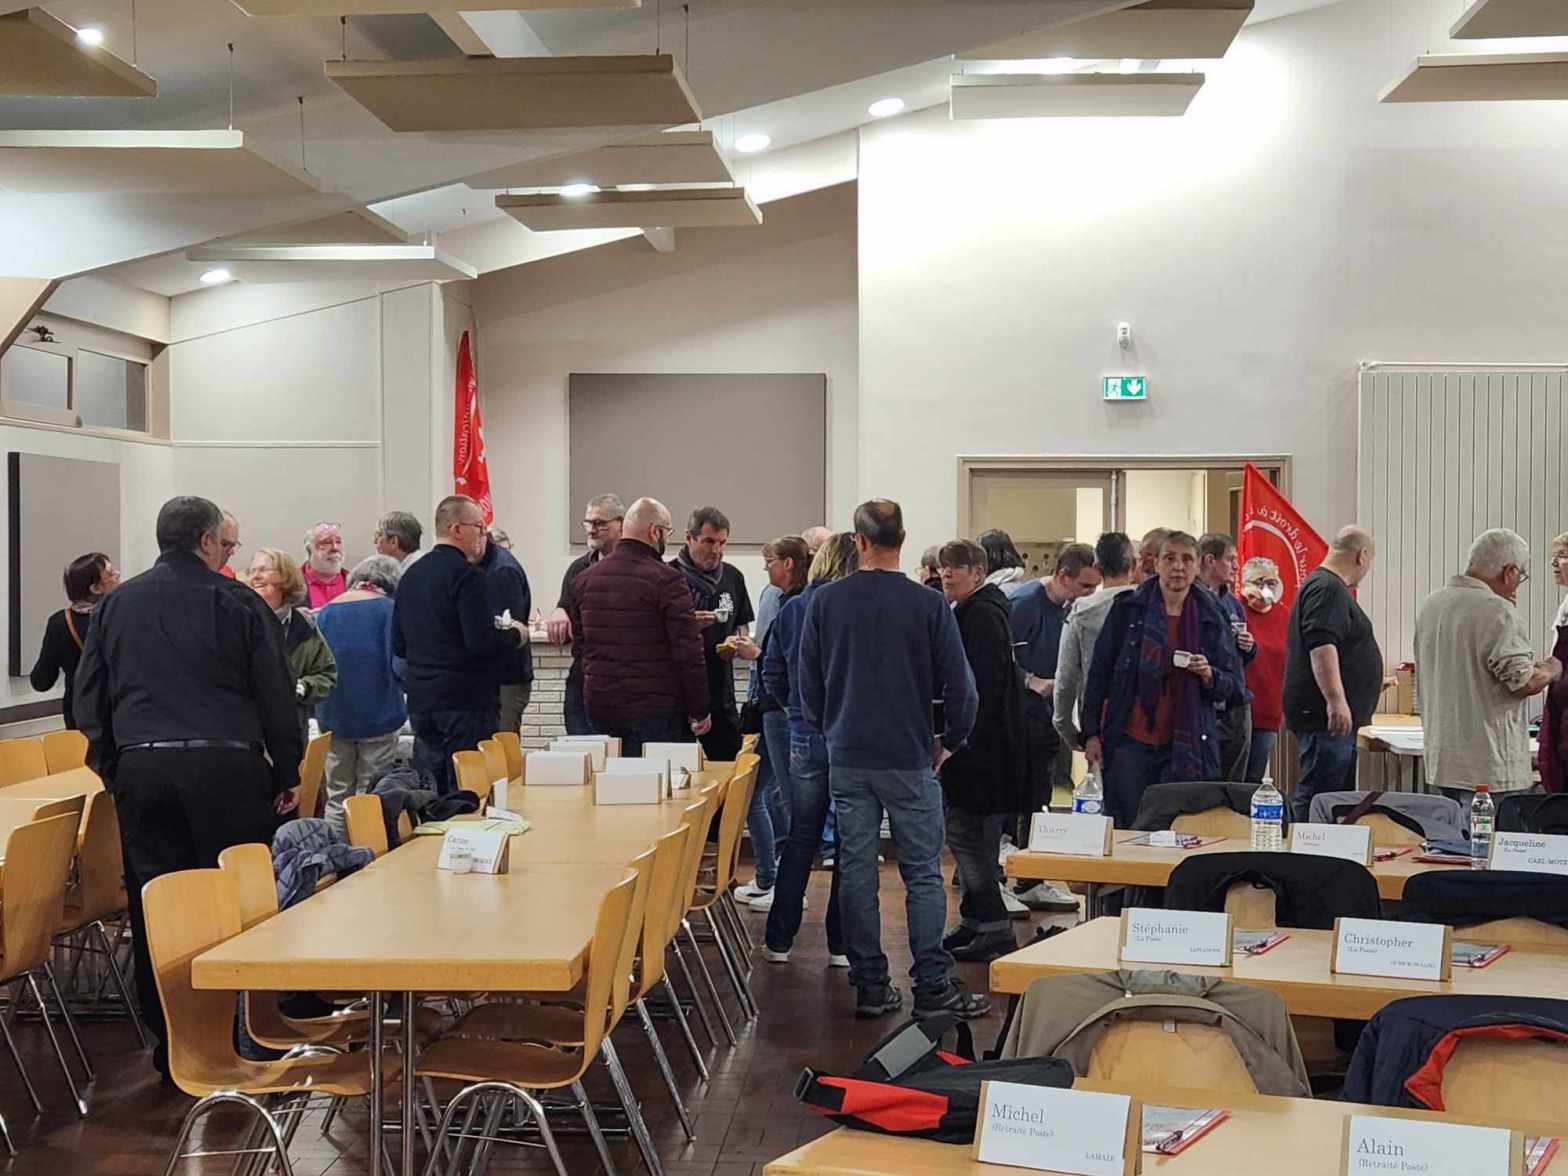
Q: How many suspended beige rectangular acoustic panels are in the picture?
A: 12